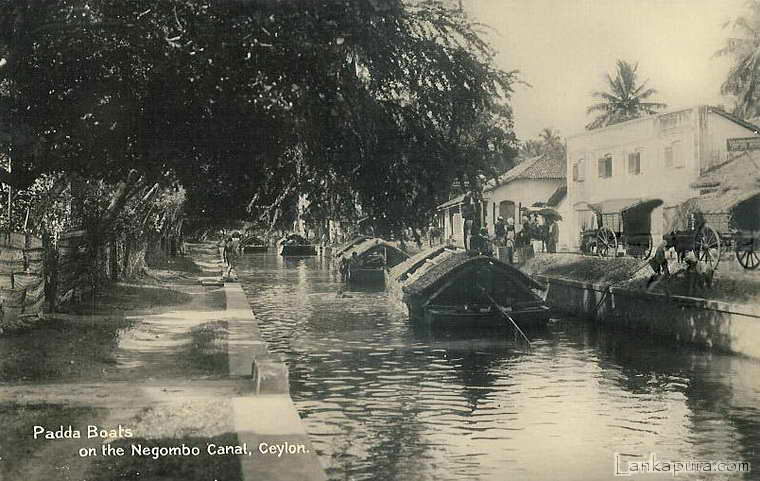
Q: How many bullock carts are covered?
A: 2